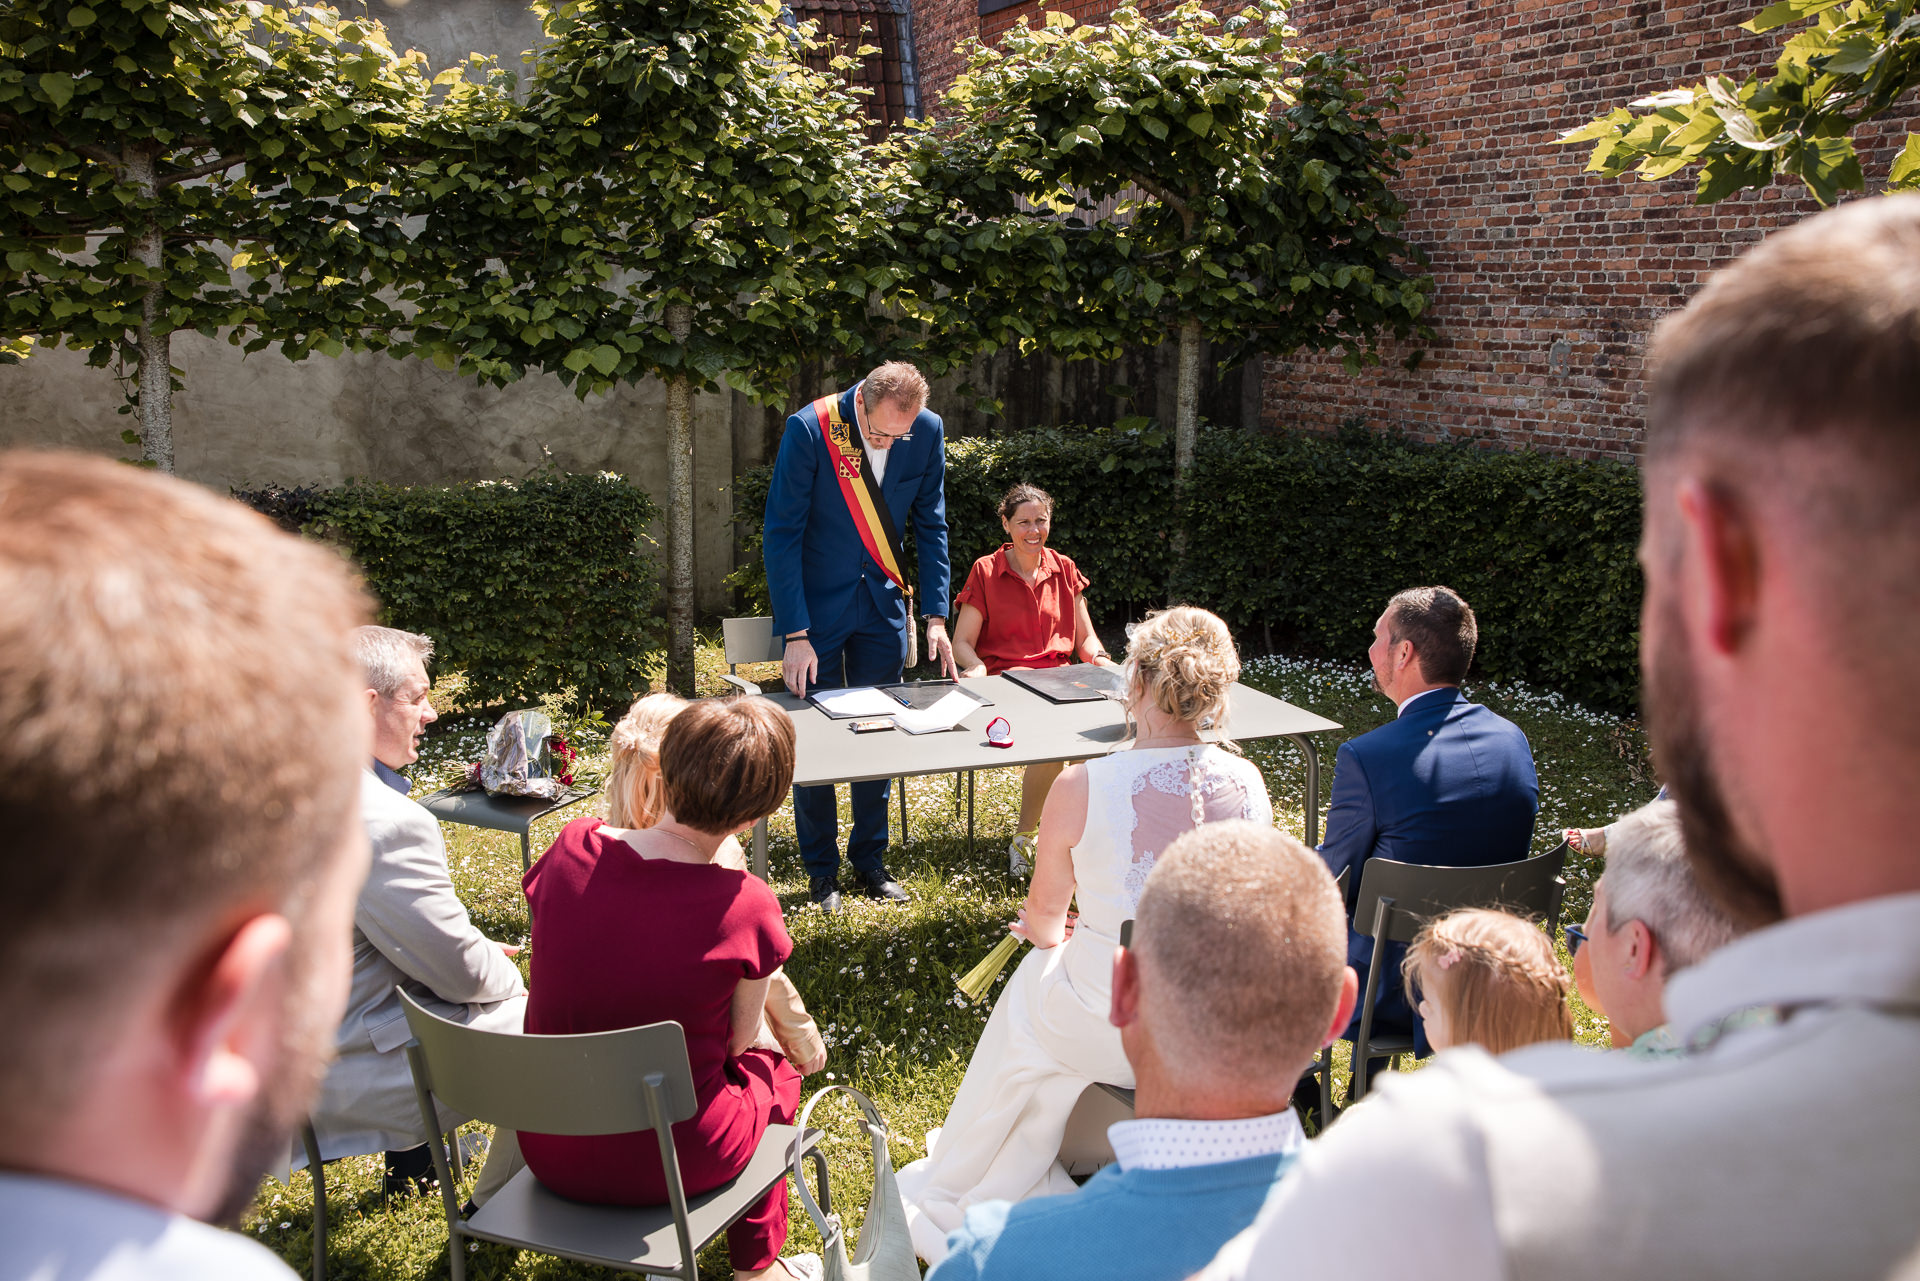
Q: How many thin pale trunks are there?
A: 3